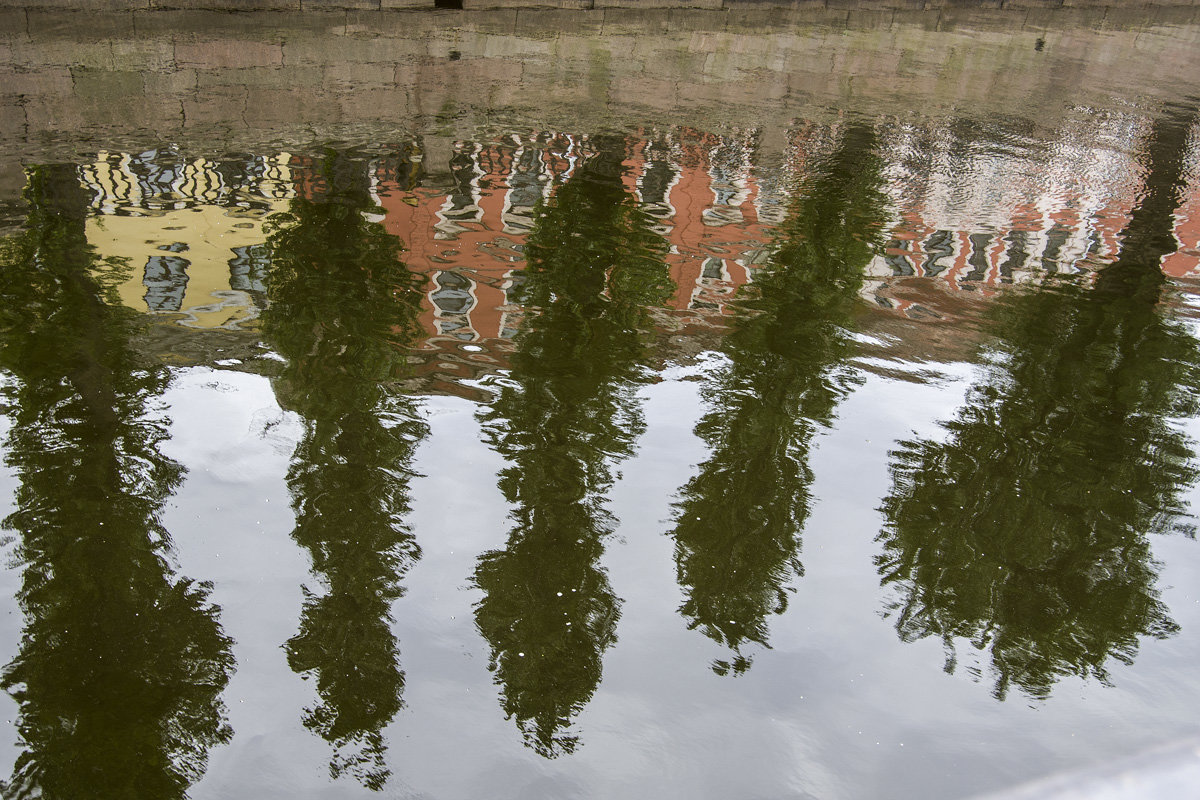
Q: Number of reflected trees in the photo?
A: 5